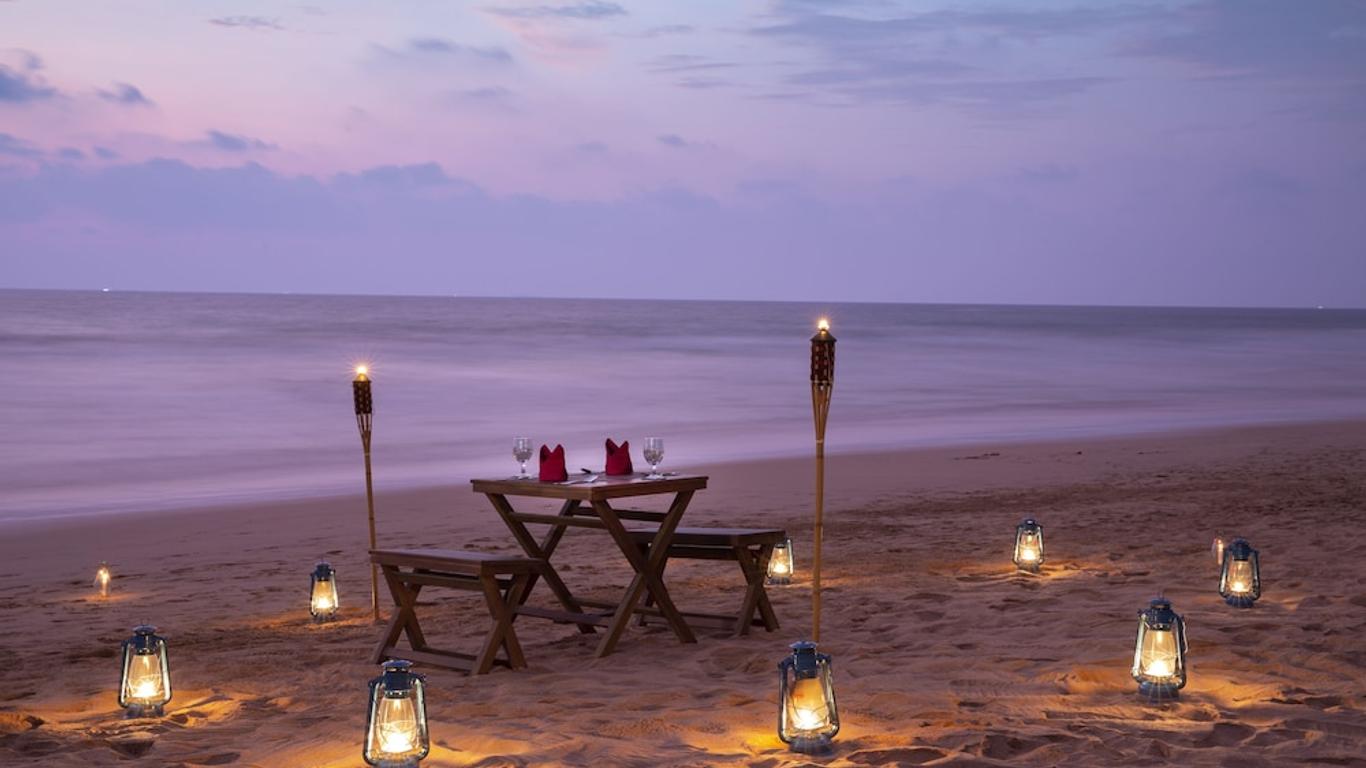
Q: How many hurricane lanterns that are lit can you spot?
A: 8